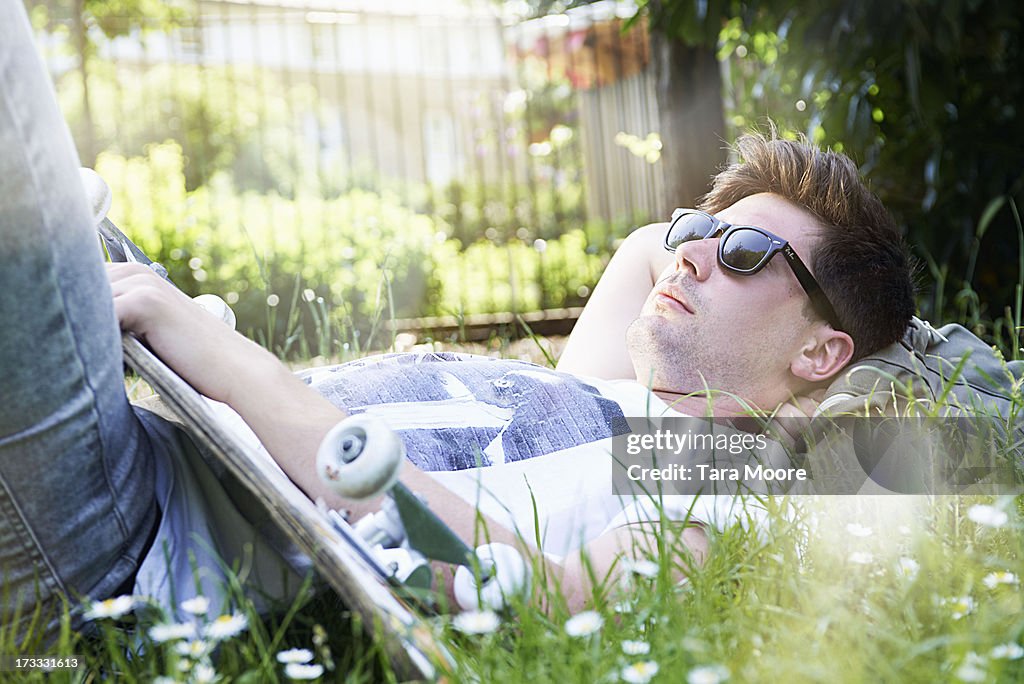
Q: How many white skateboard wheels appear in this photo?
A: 4